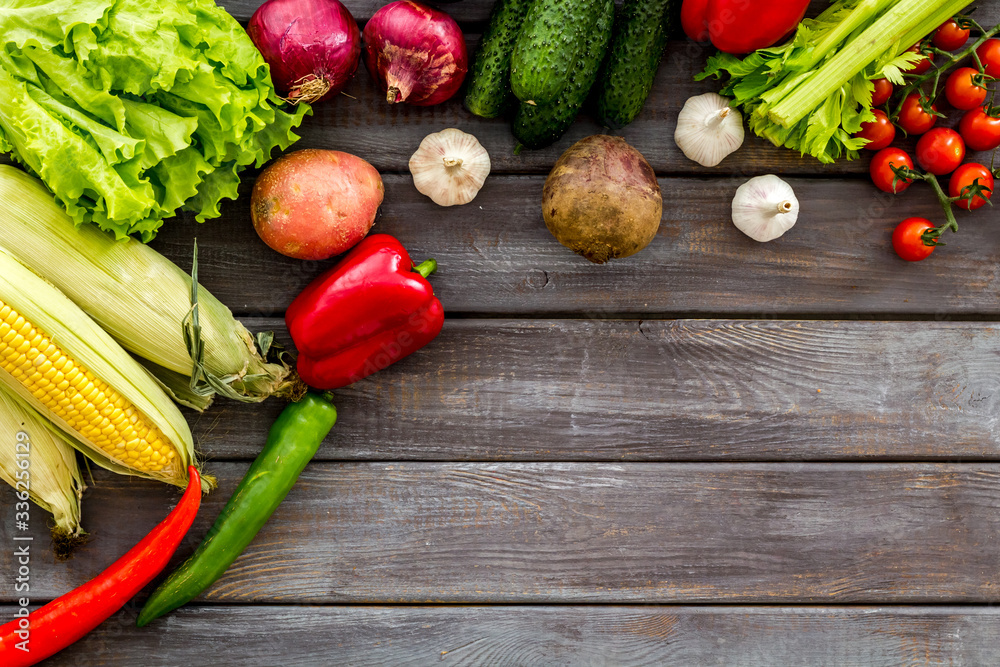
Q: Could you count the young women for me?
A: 0